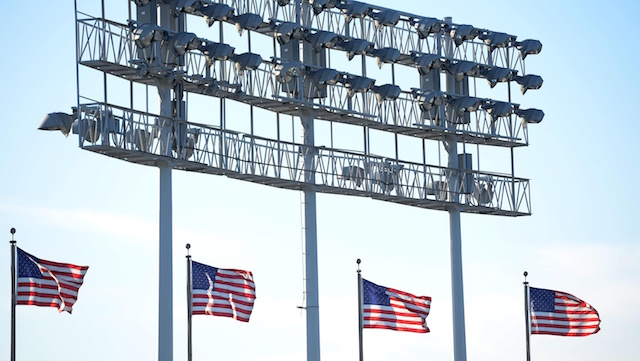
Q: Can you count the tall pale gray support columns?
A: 3